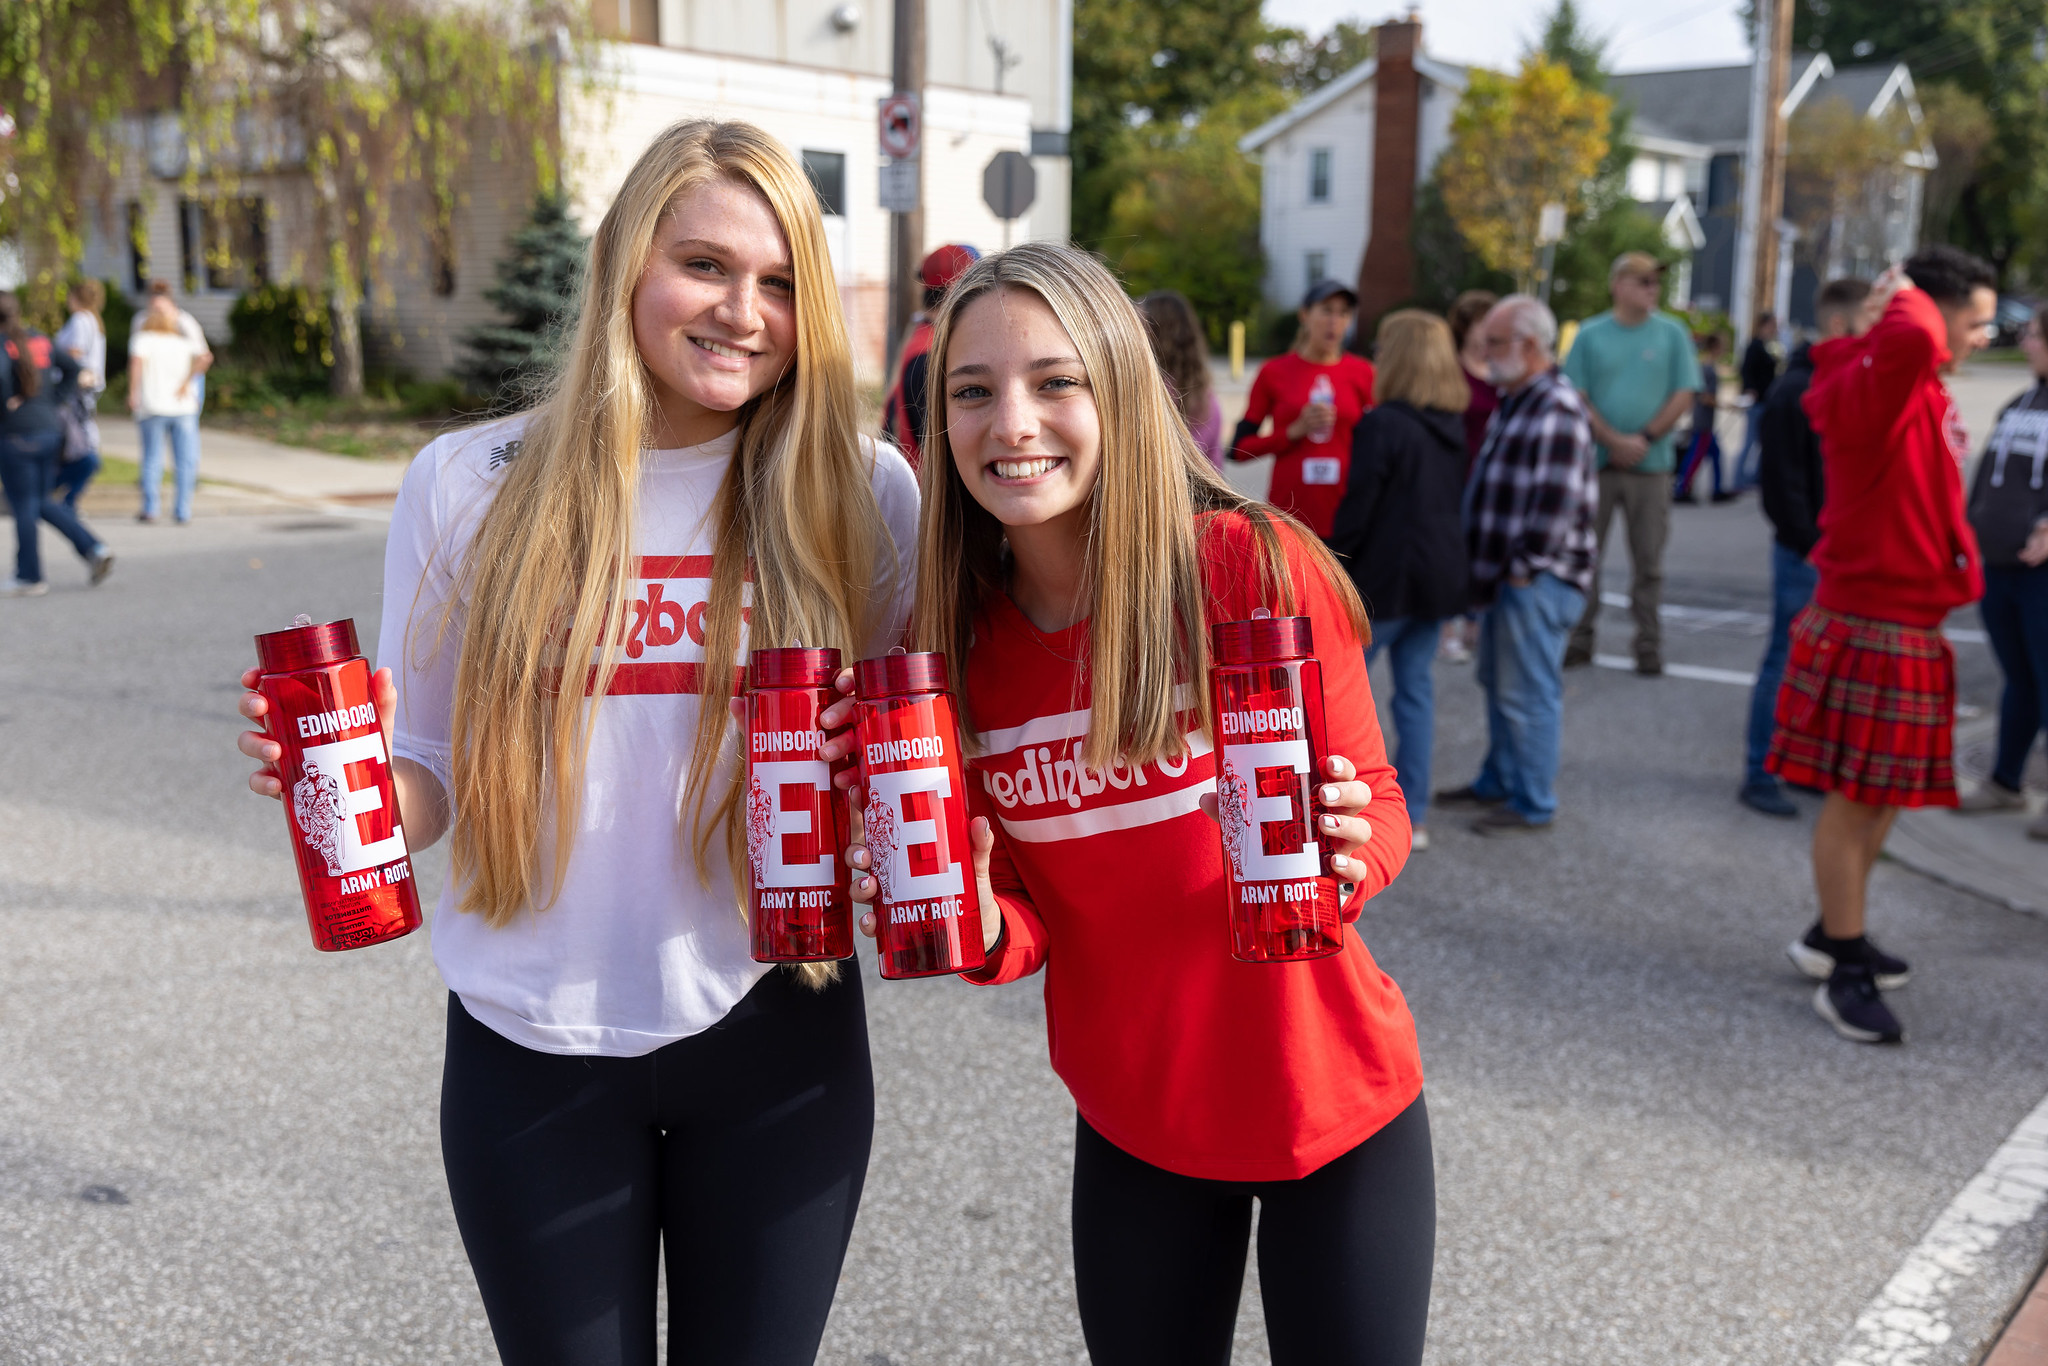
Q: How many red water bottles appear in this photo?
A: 4